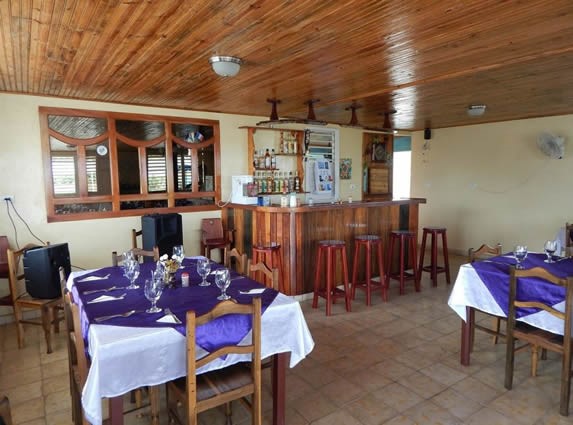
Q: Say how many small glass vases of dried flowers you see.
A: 1